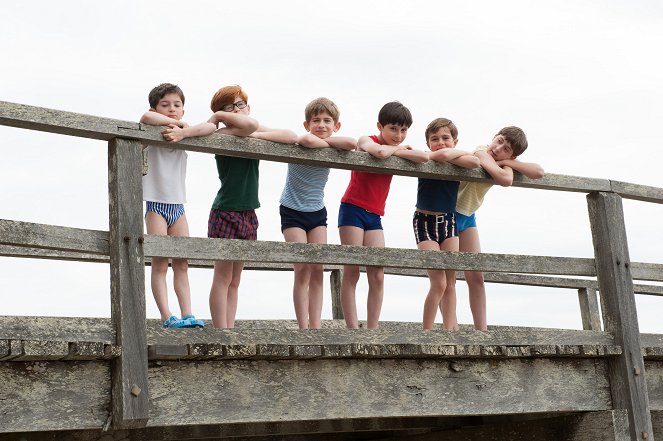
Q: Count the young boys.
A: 6